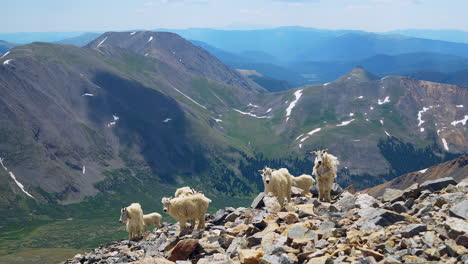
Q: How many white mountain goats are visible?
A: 7